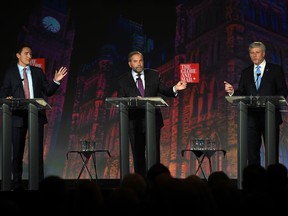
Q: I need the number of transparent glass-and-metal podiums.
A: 3